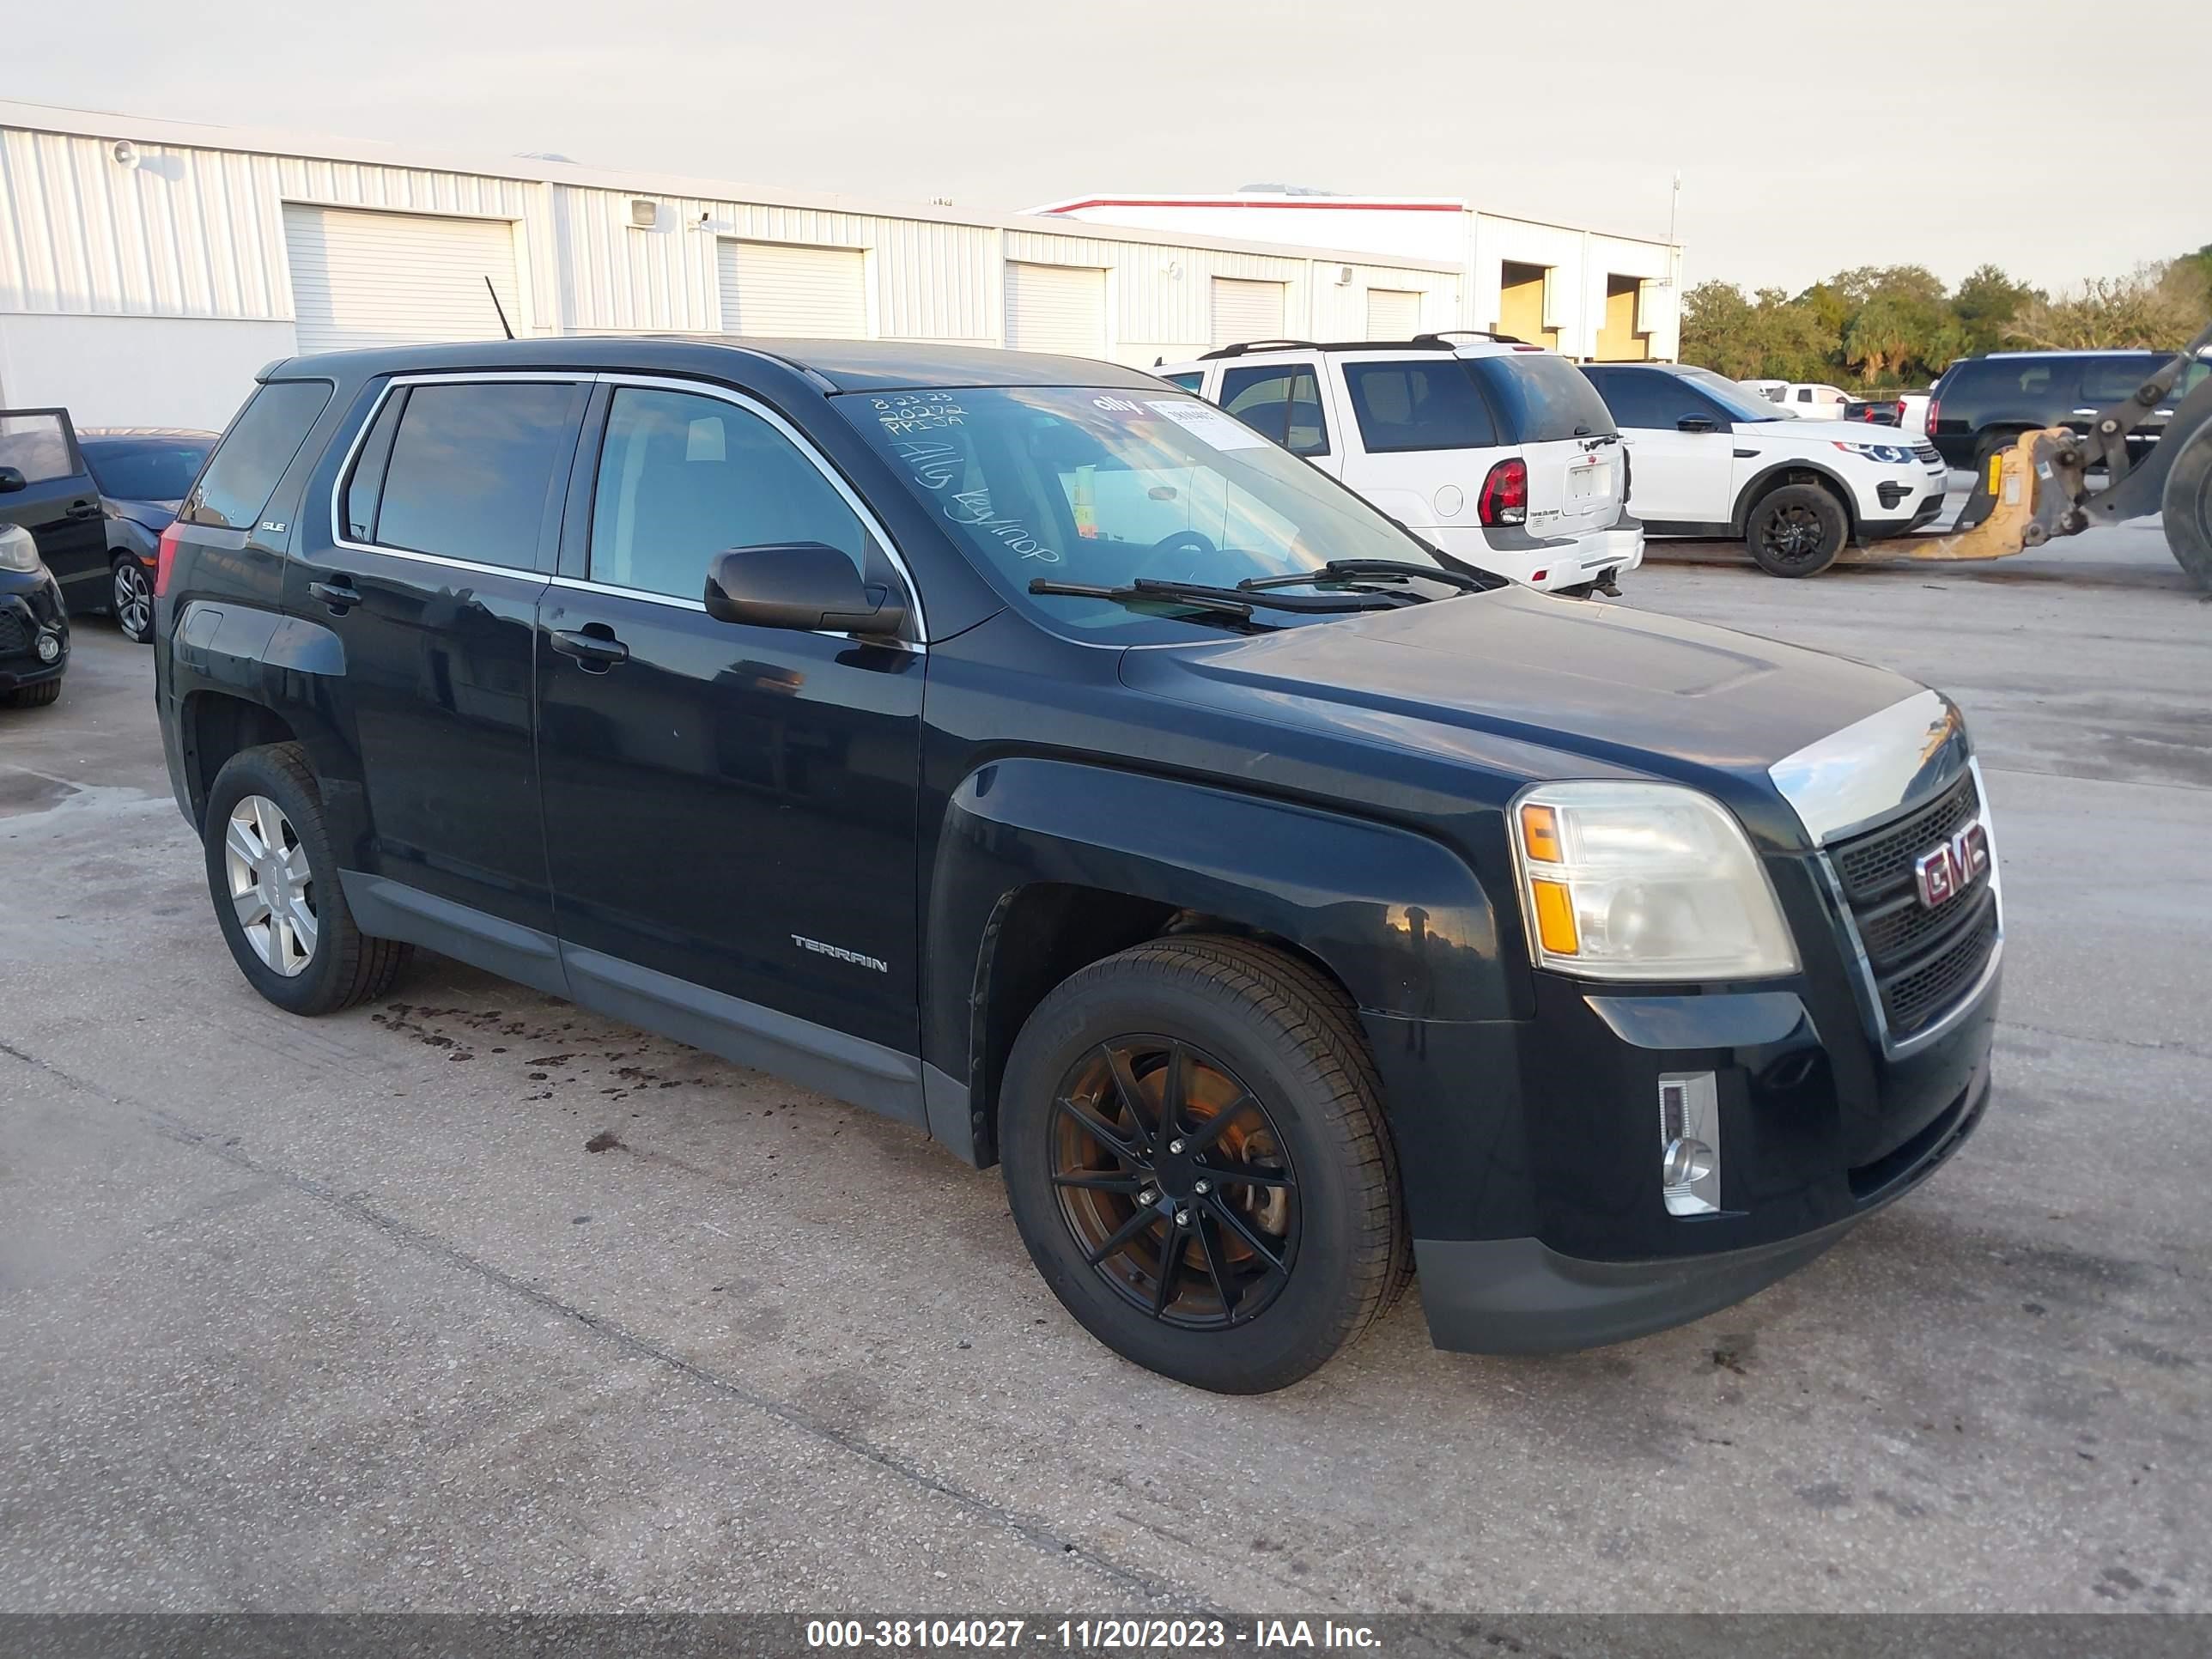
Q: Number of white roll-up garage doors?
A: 5